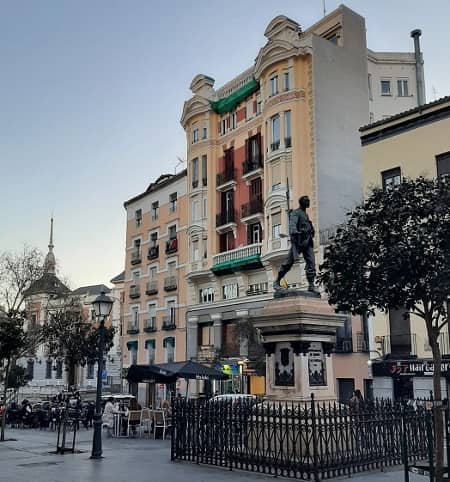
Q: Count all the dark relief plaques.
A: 2